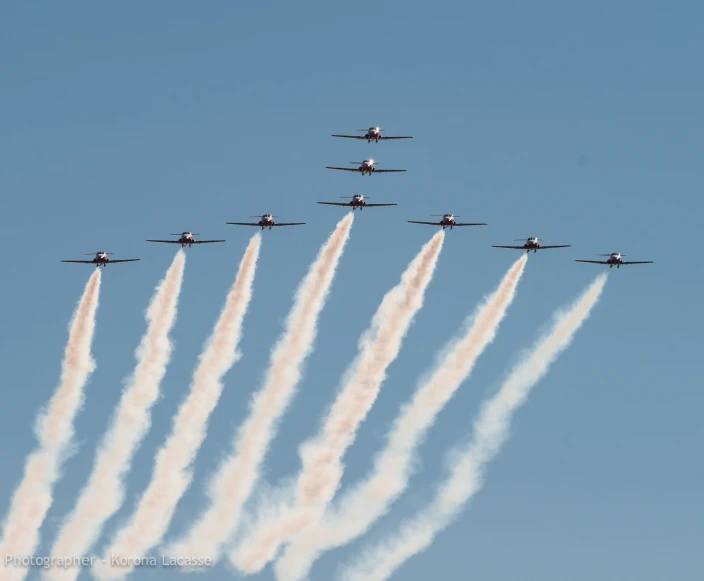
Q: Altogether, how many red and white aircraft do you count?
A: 9